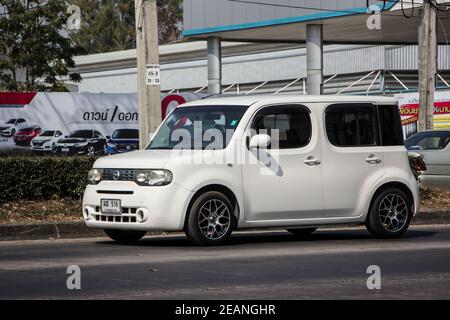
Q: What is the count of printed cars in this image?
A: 5